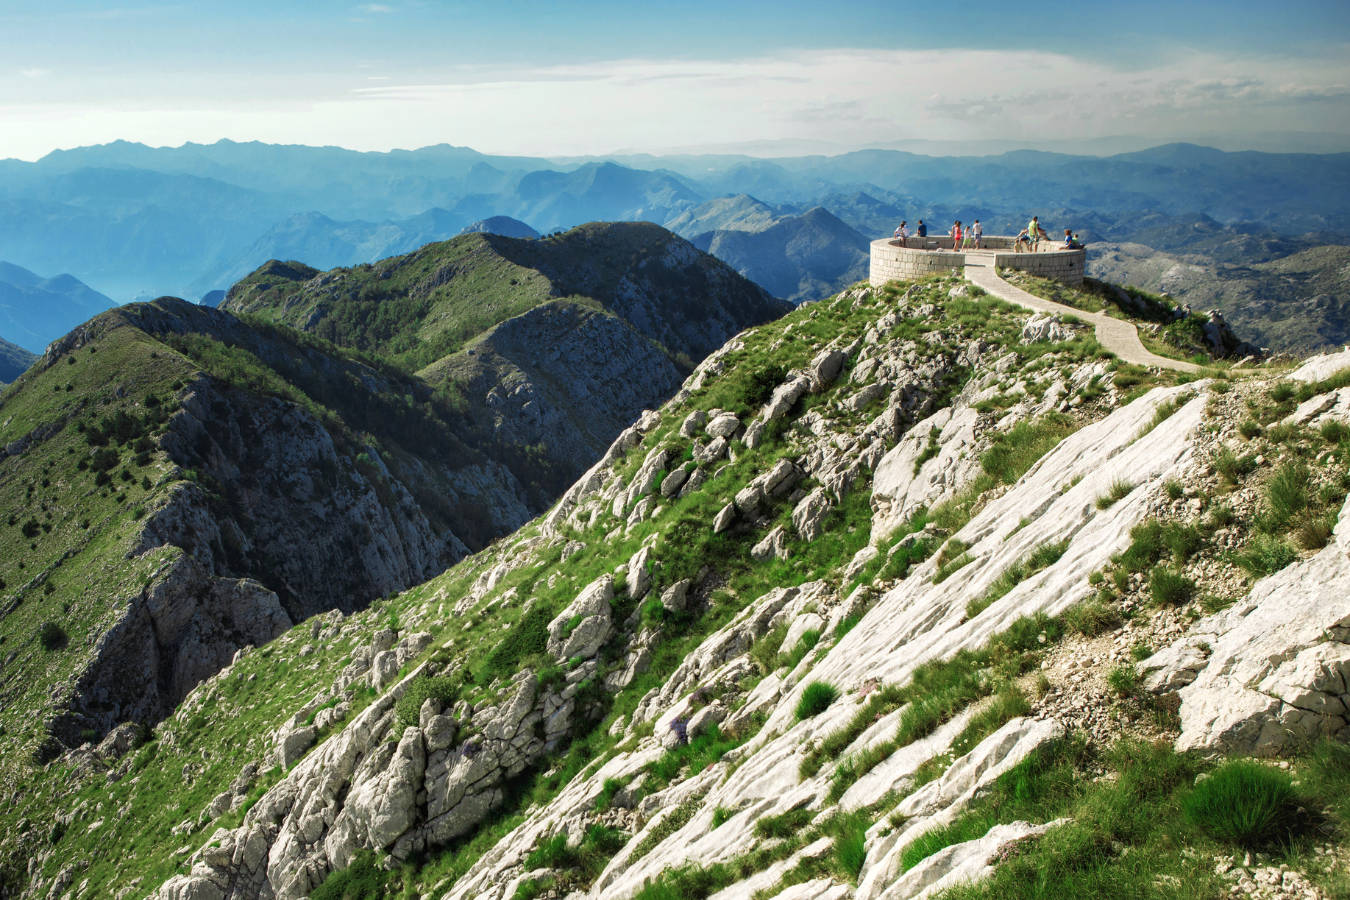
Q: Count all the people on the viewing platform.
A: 13